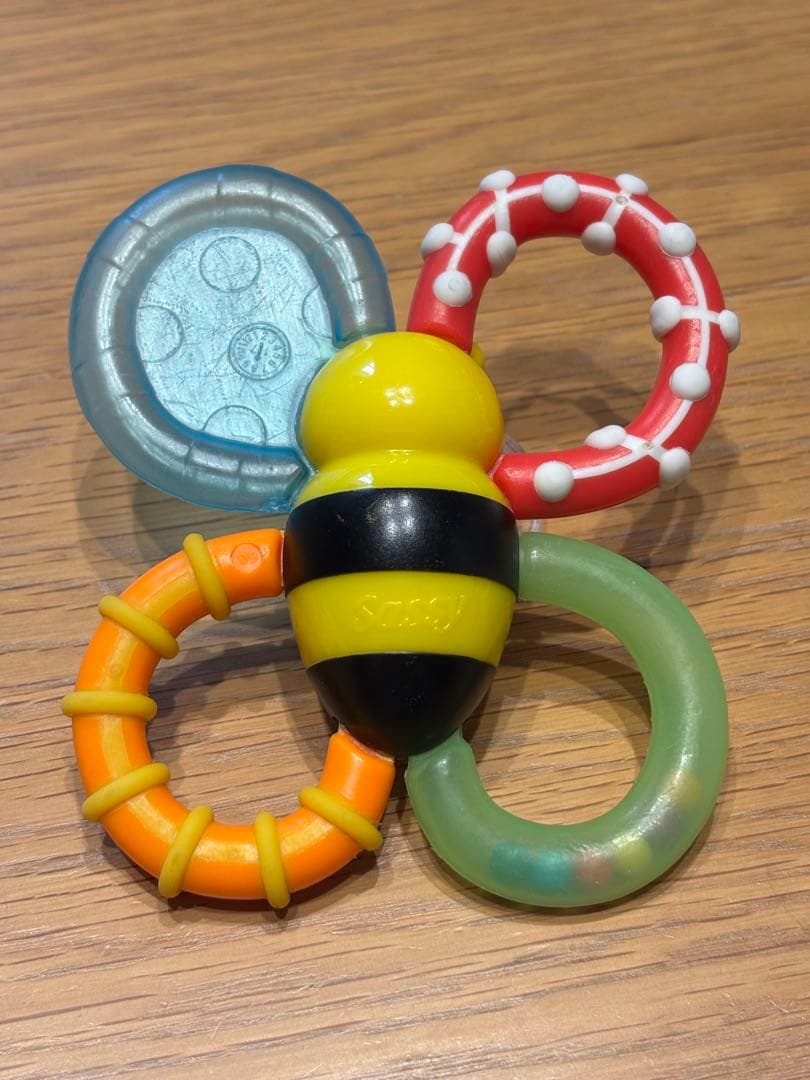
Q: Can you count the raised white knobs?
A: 14